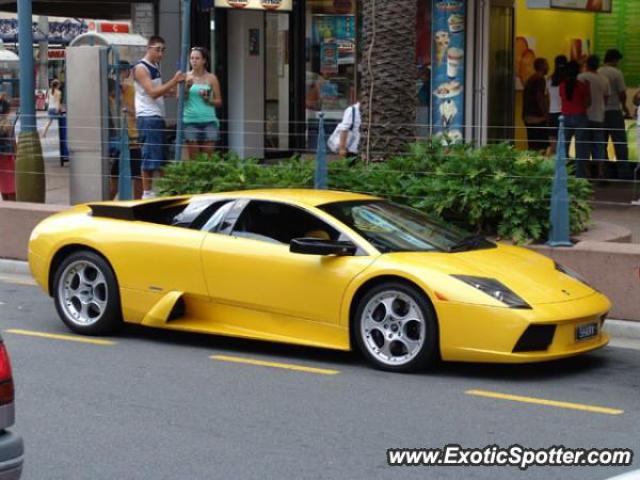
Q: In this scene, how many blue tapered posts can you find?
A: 3